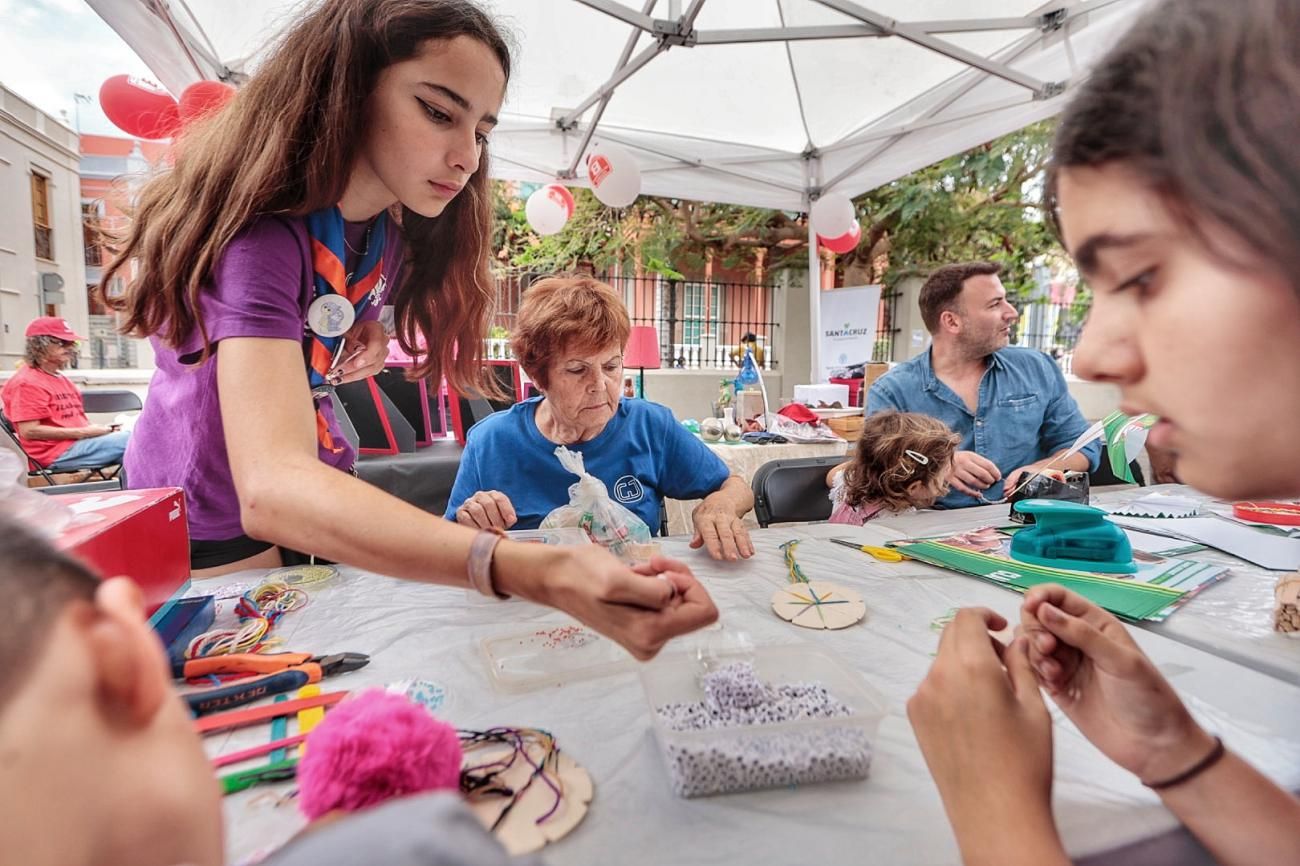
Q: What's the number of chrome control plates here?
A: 0